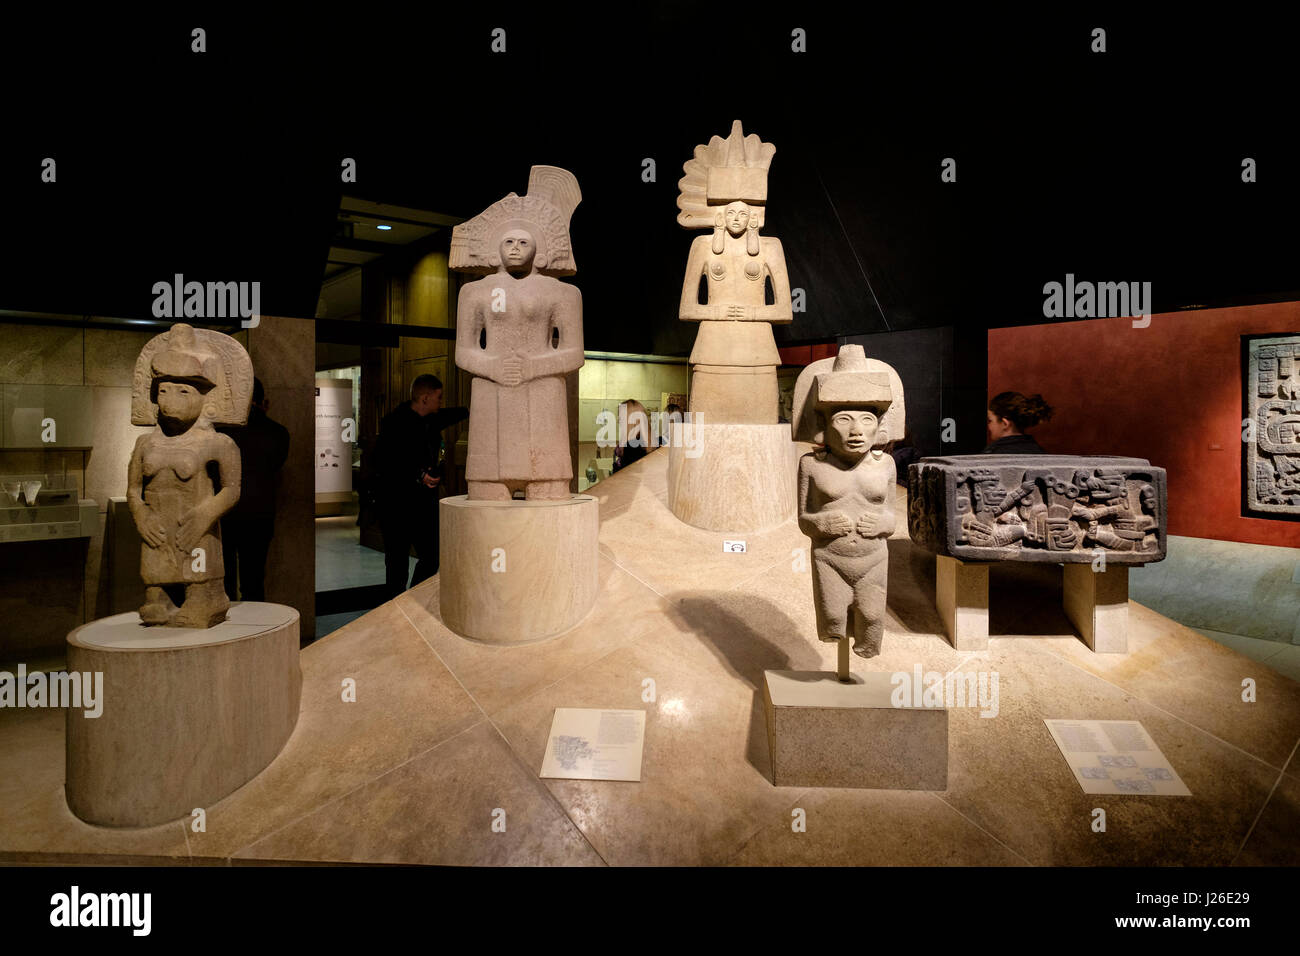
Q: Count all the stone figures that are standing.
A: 4